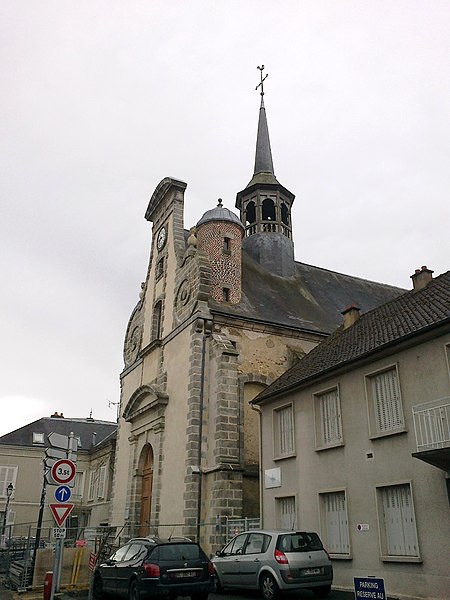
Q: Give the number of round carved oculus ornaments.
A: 2